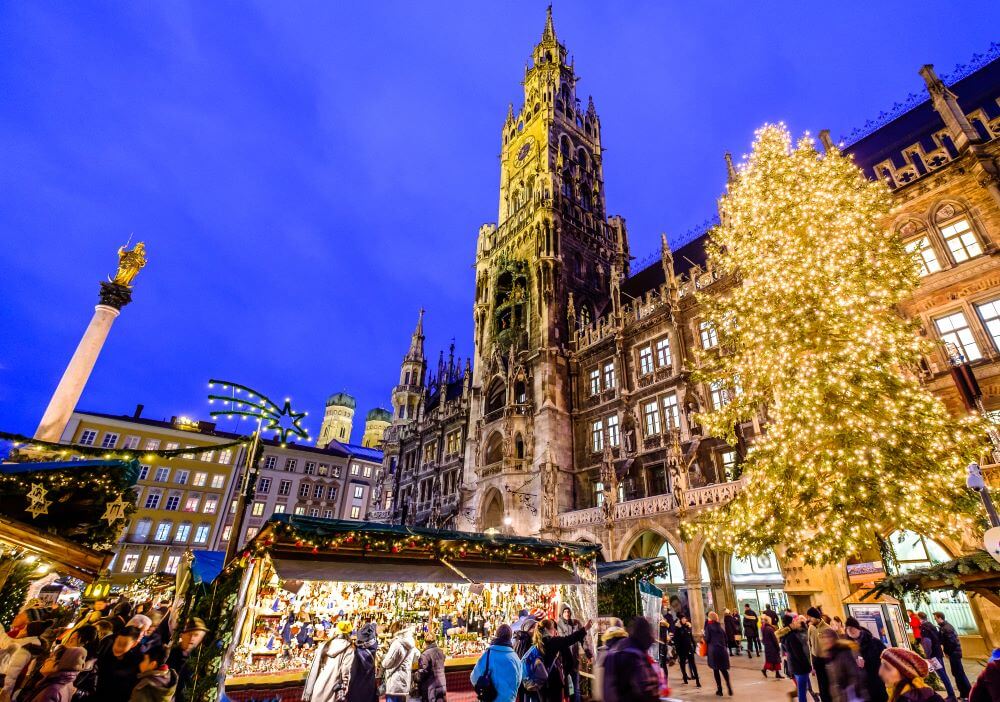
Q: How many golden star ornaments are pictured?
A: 3